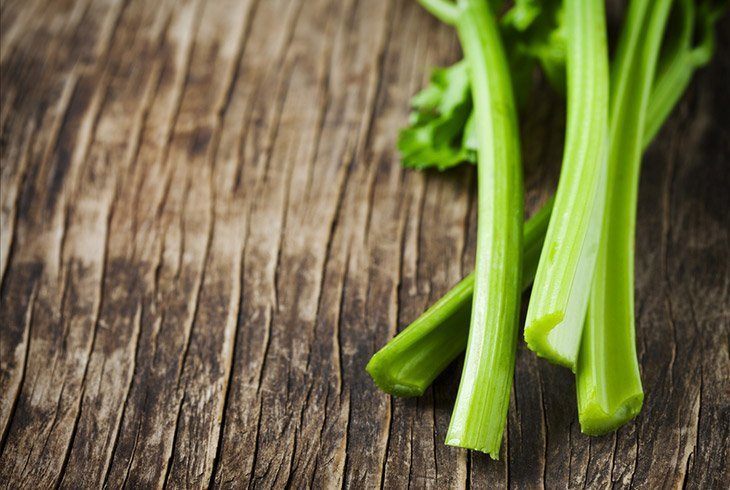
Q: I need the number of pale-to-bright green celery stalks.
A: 4